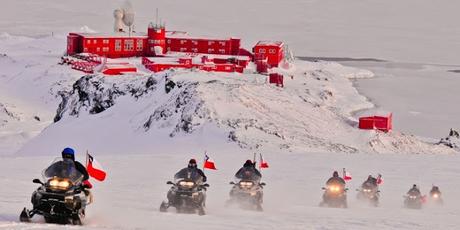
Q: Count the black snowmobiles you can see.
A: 7